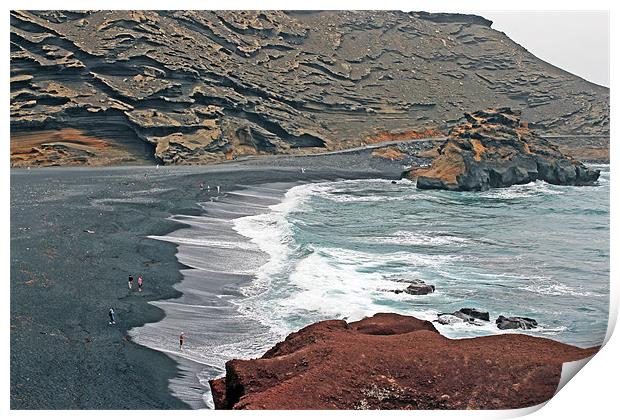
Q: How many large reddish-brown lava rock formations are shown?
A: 1